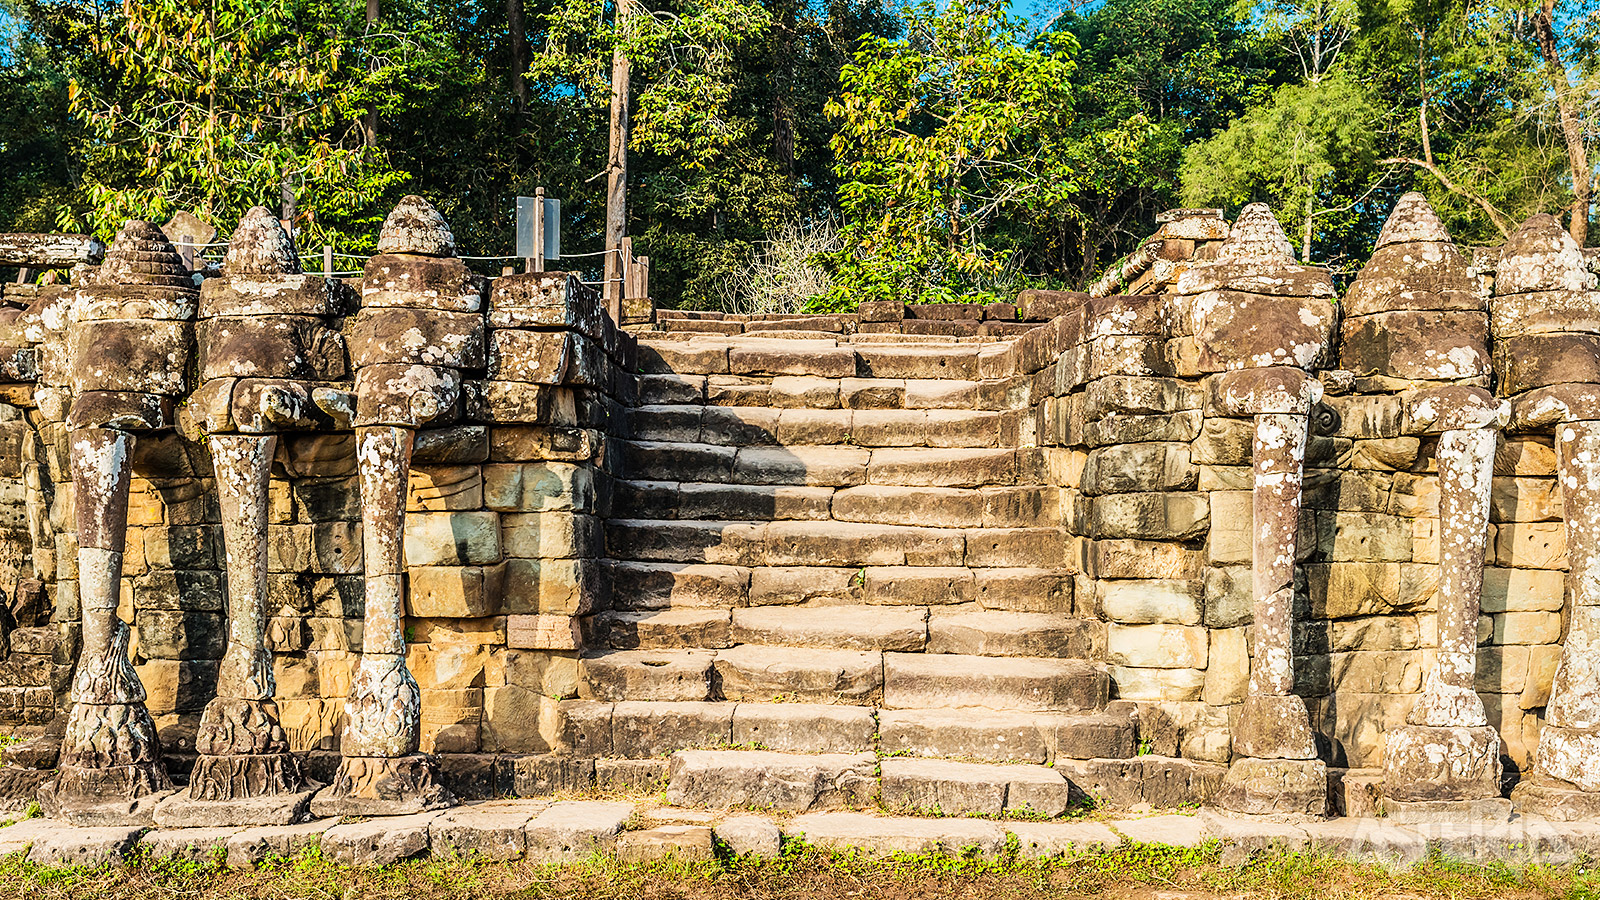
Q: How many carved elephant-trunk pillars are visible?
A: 6